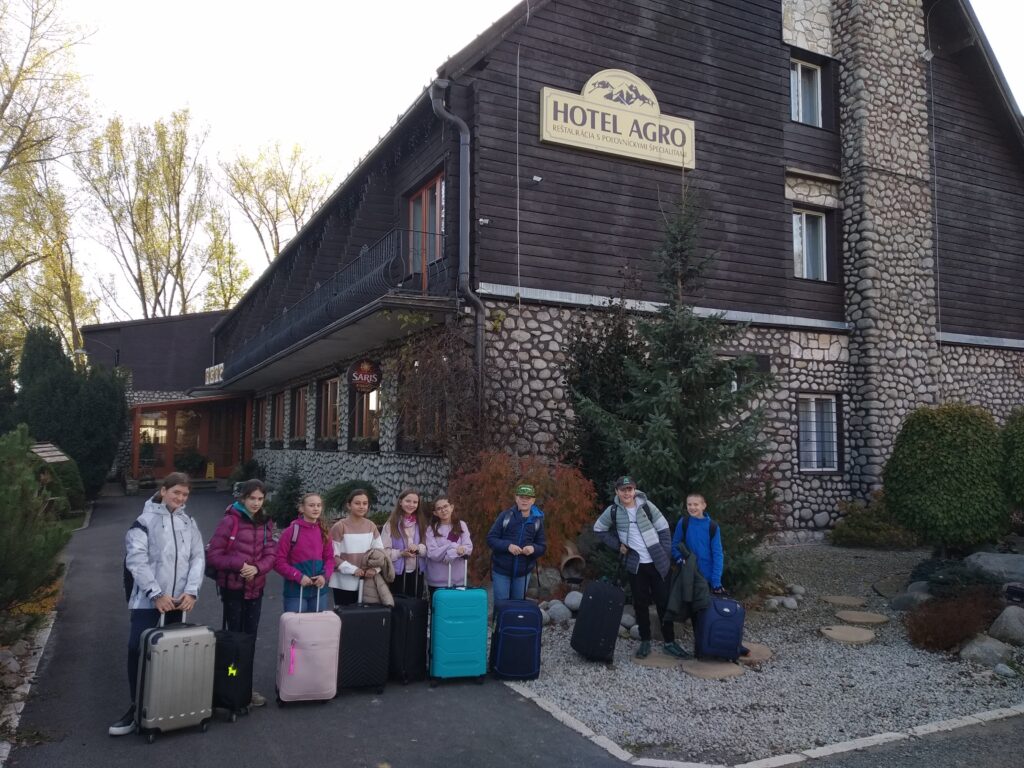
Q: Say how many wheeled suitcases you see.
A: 9